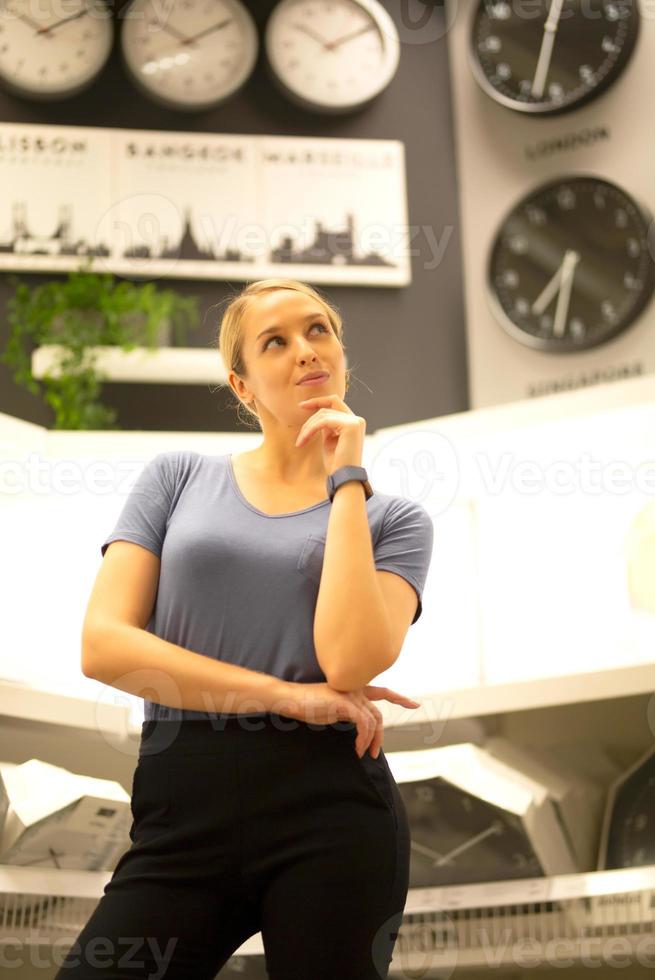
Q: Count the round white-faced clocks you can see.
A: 3